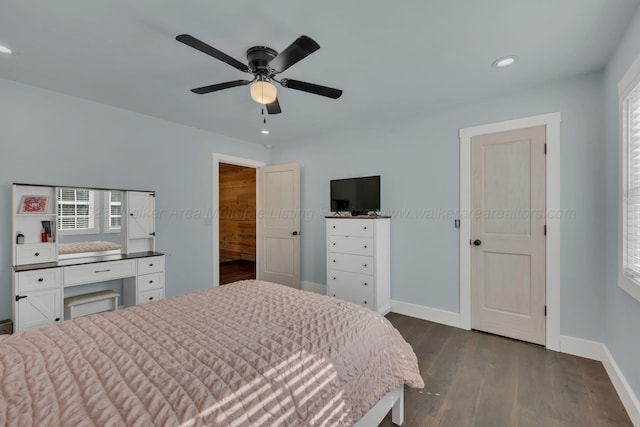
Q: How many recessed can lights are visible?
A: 3